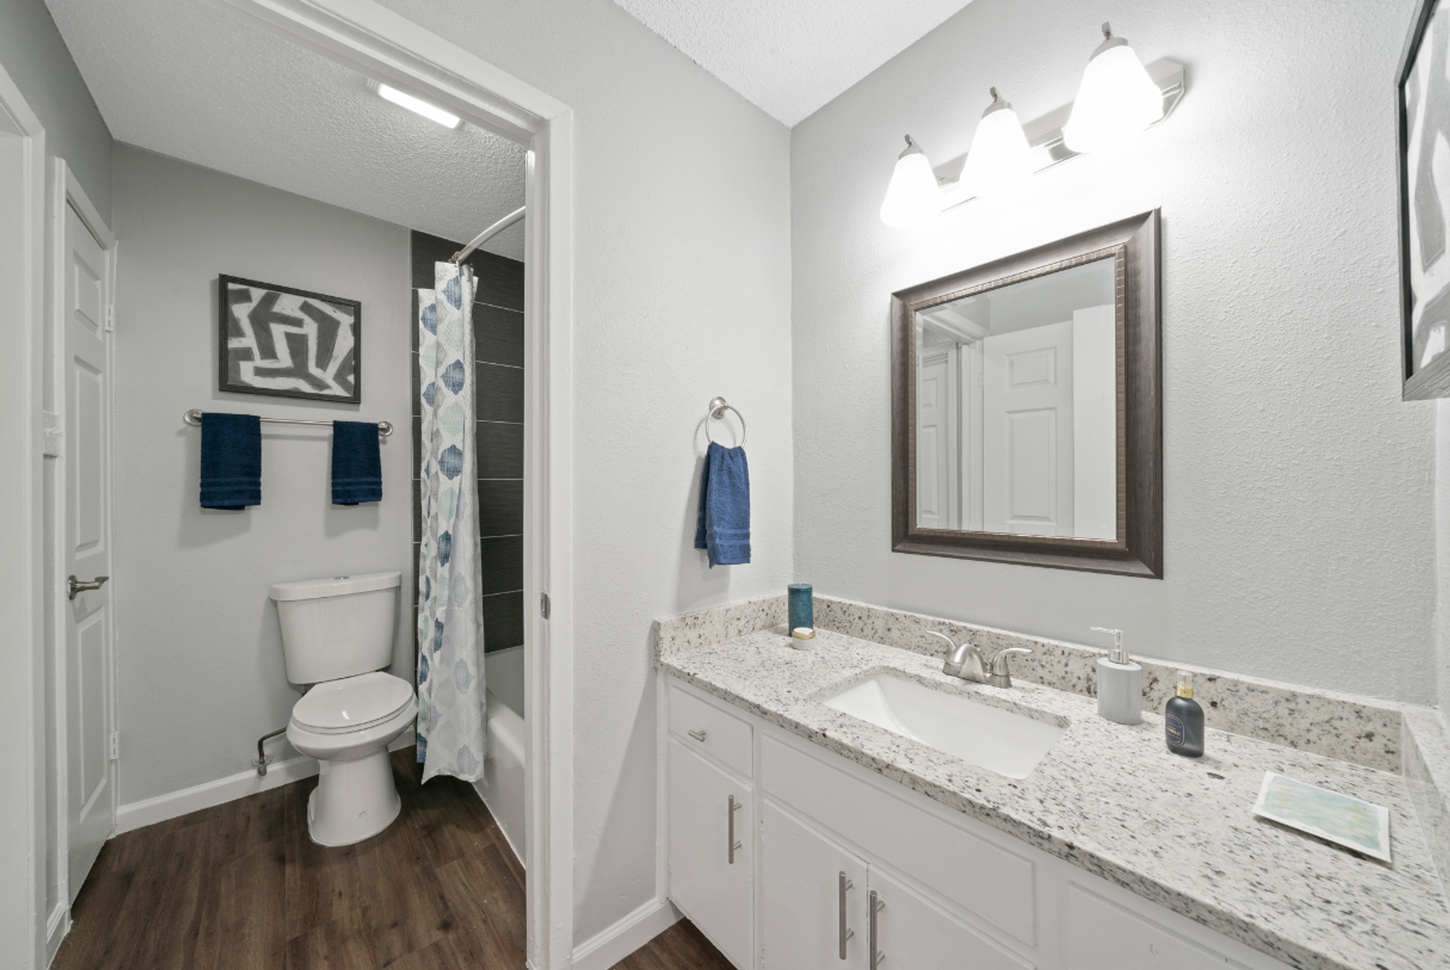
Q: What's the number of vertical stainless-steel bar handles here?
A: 3